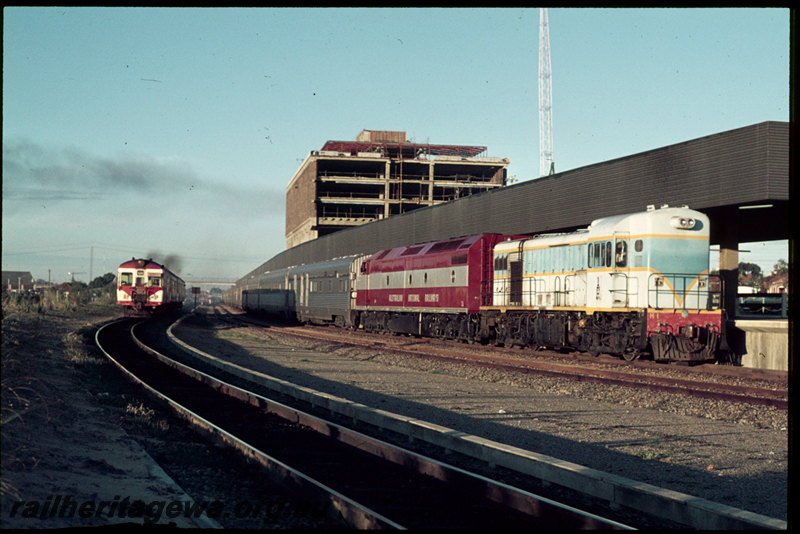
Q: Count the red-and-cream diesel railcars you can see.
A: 1